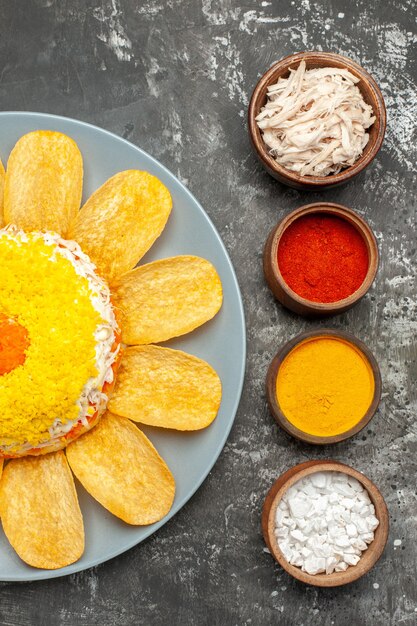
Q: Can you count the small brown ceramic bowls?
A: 4